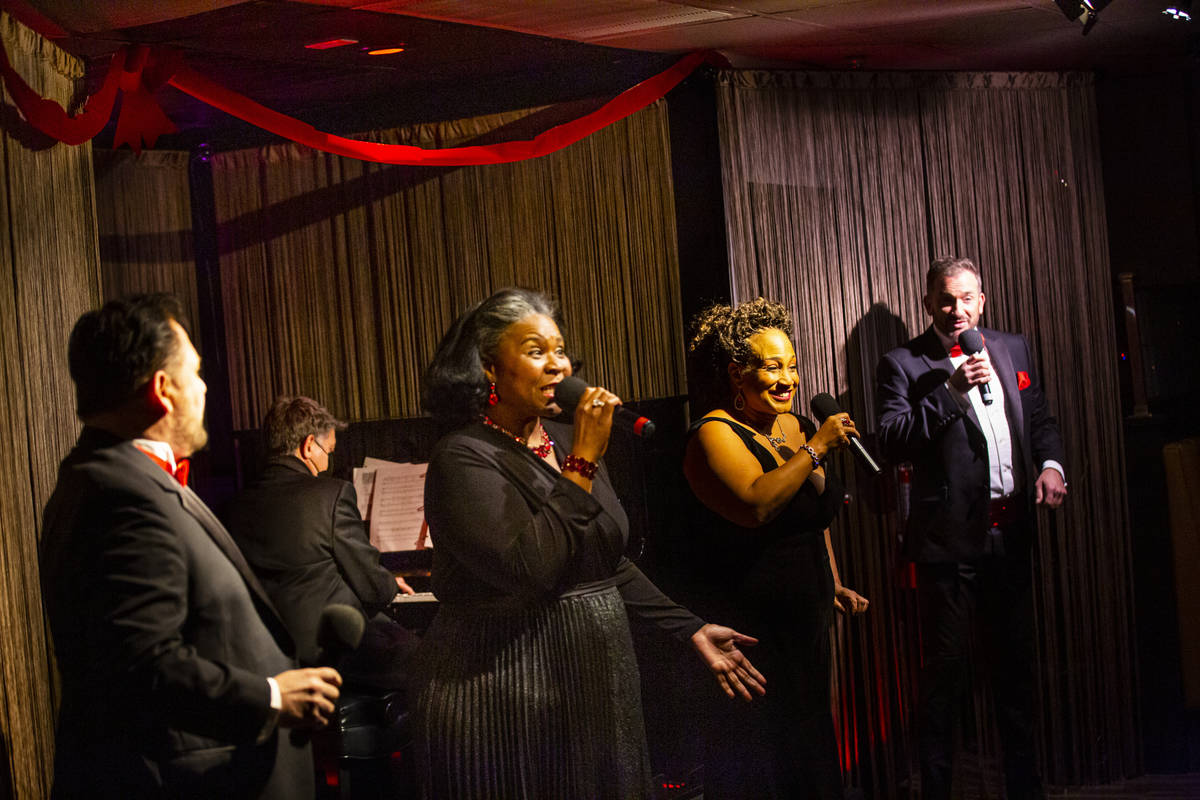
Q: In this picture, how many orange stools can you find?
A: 0